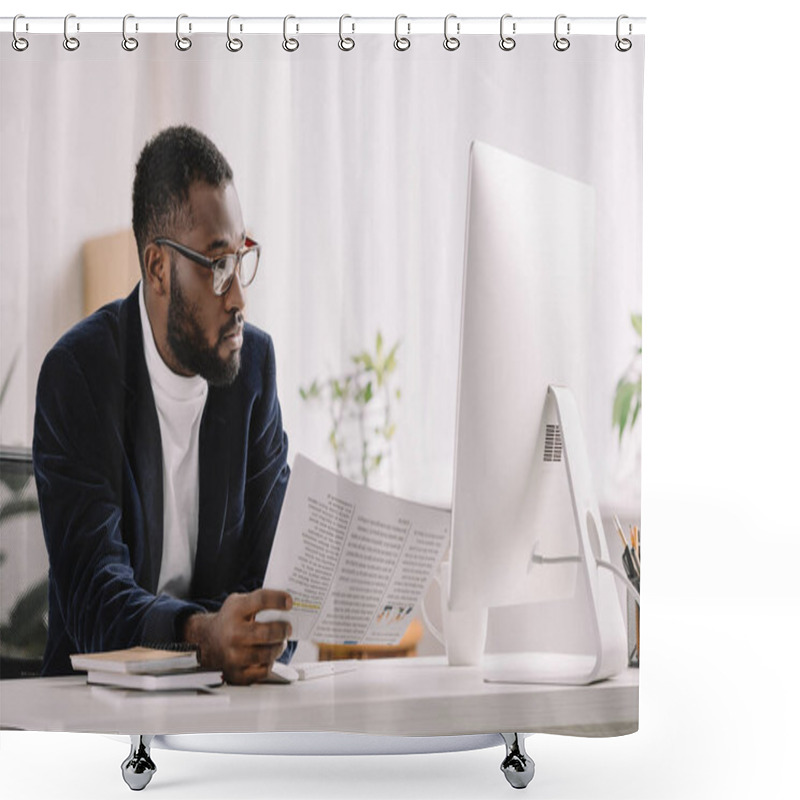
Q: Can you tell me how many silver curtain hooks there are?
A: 12